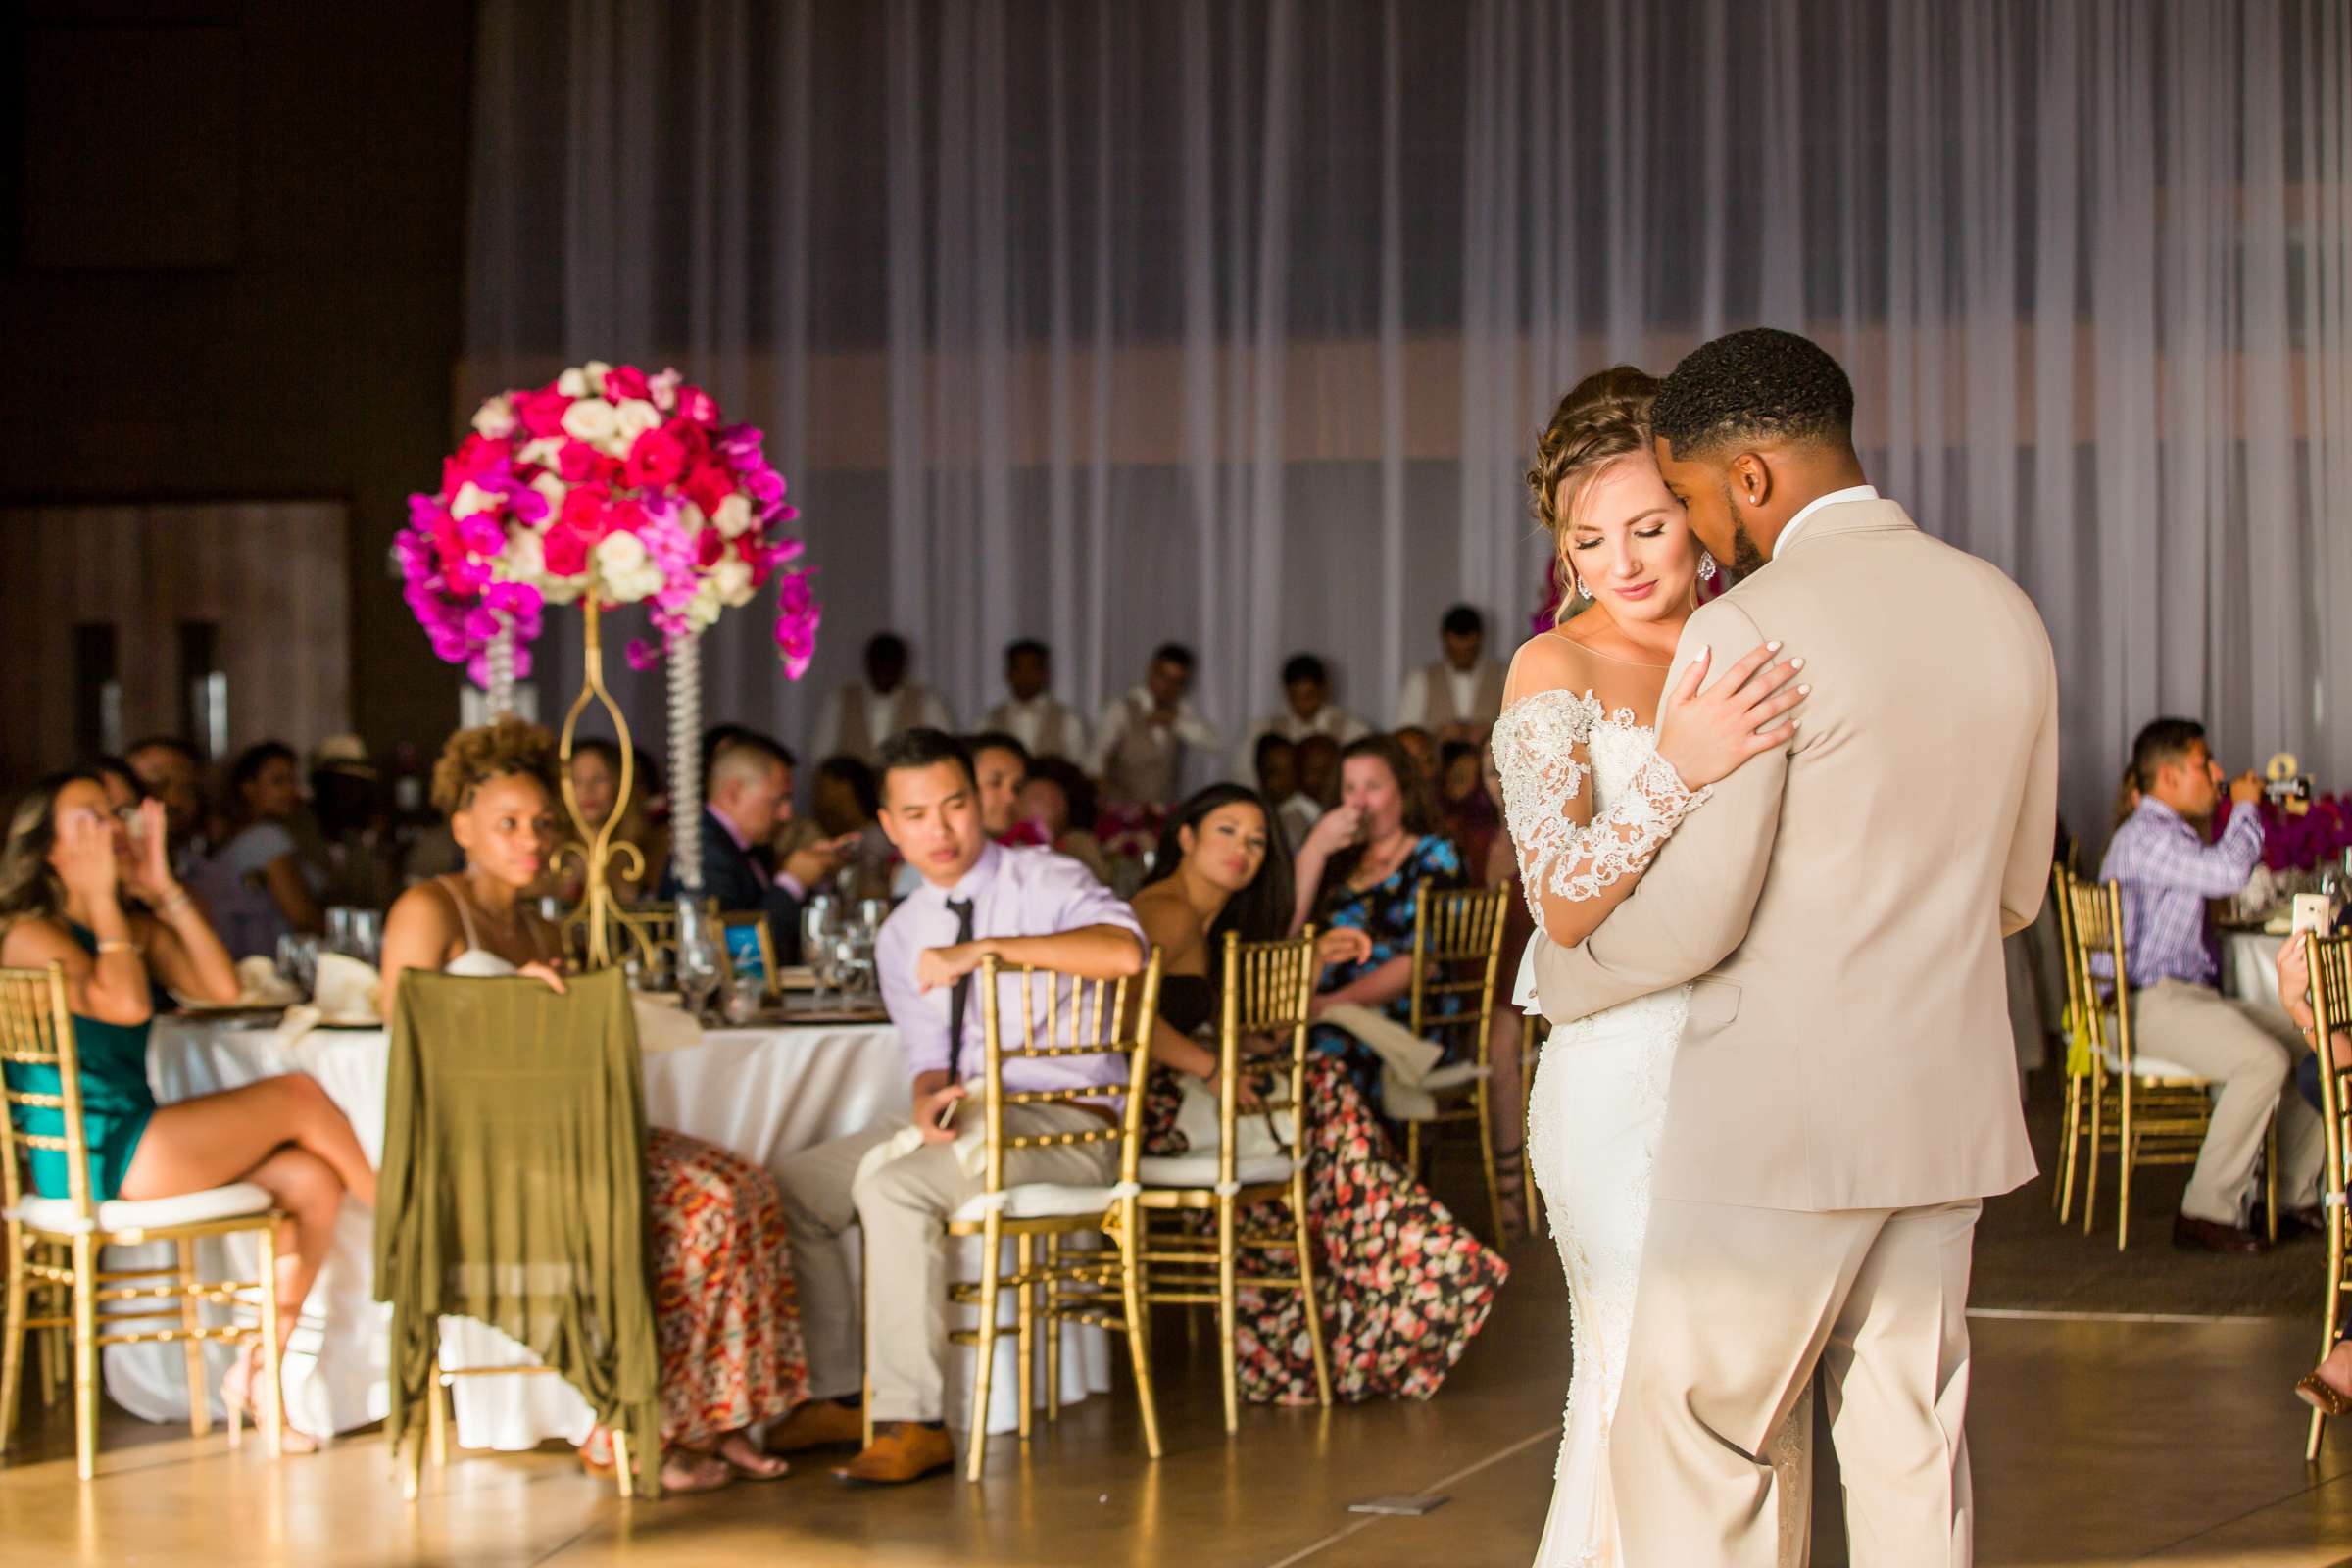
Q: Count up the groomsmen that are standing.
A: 5